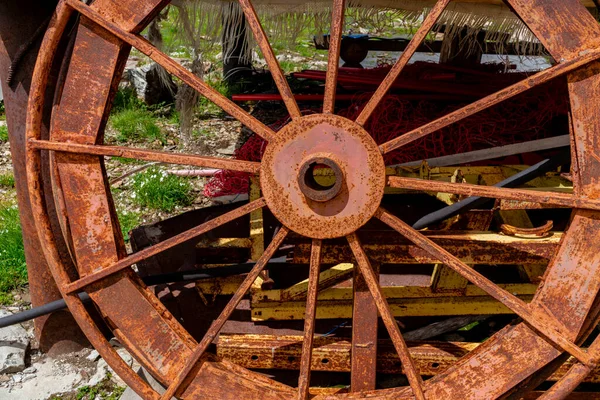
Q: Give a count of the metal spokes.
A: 12